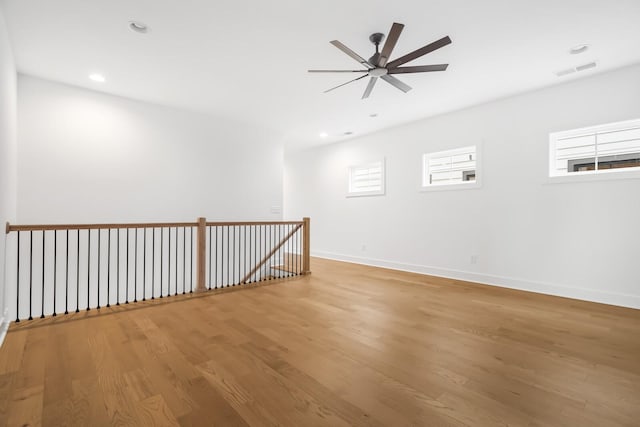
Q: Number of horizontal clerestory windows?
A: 3